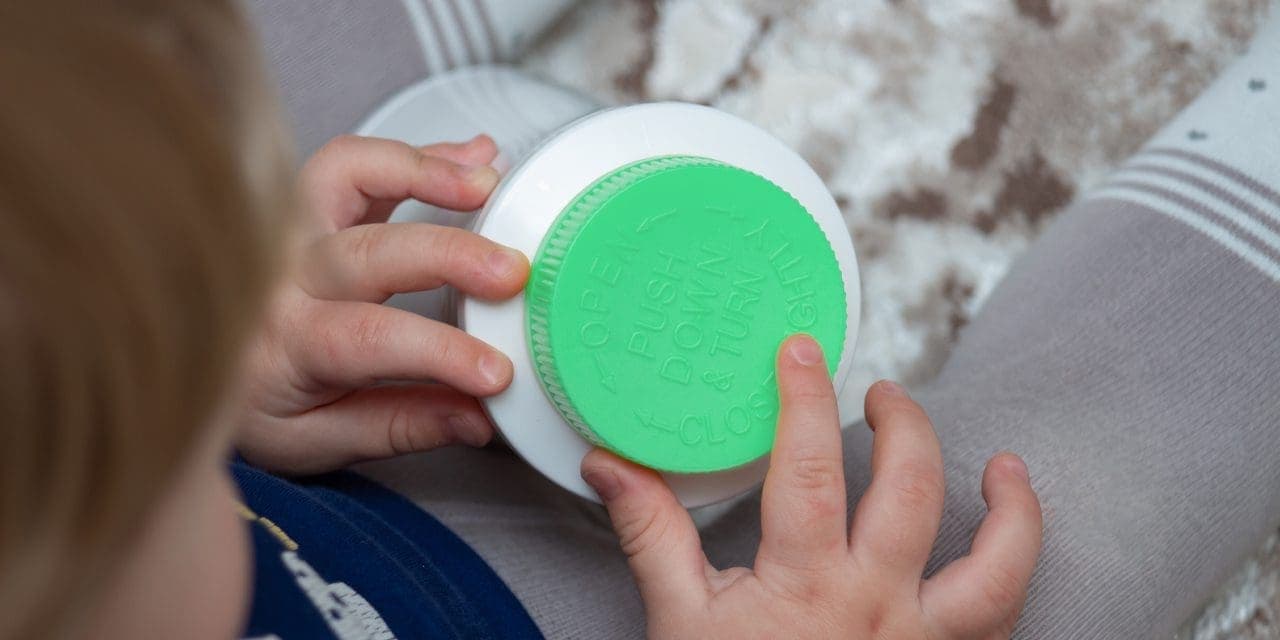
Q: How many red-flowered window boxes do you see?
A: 0